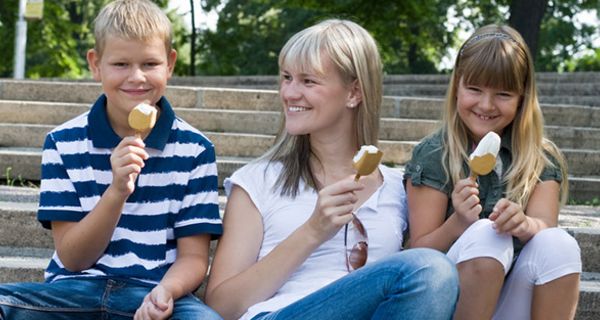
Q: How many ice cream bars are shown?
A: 3